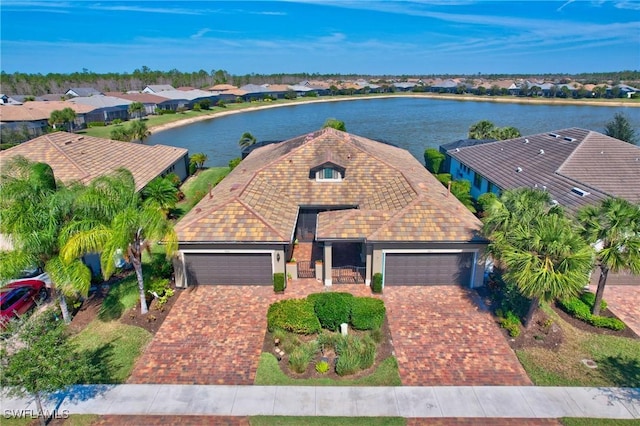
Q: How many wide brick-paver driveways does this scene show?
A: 2